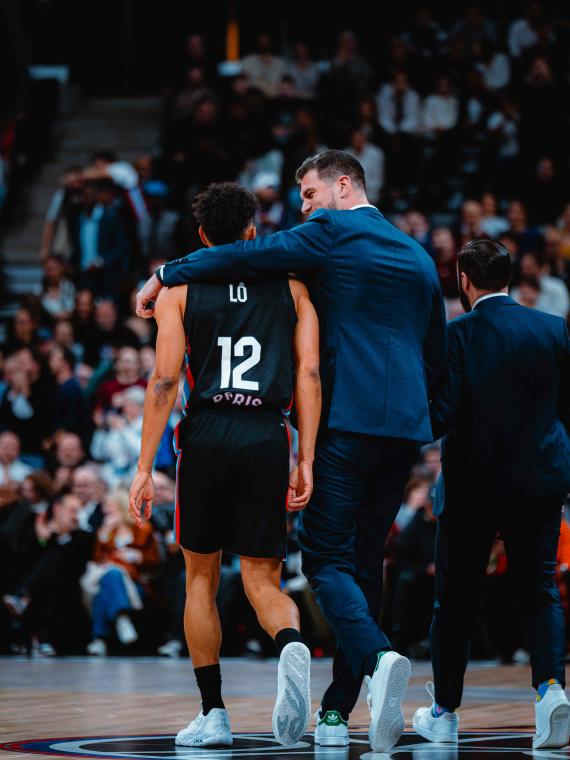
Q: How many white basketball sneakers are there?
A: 2